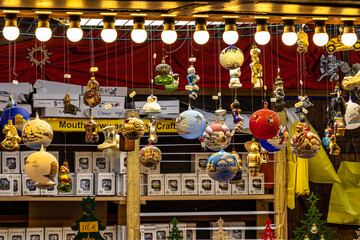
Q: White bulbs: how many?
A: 12